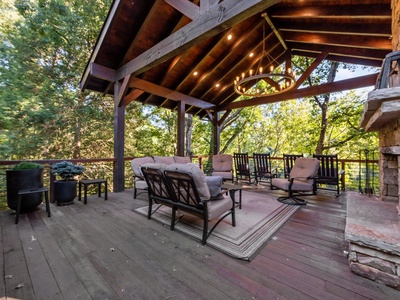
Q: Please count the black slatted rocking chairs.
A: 4